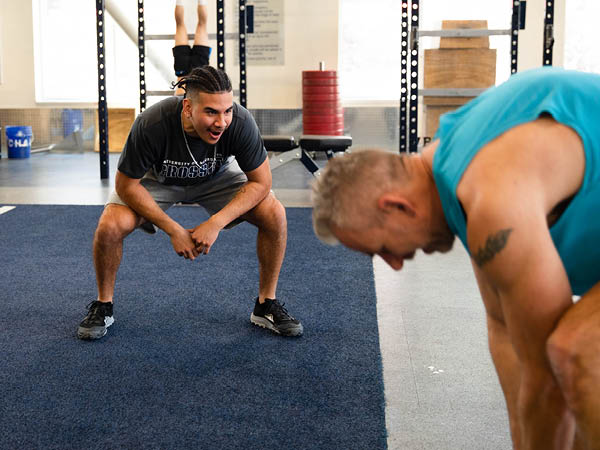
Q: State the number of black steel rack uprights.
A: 8